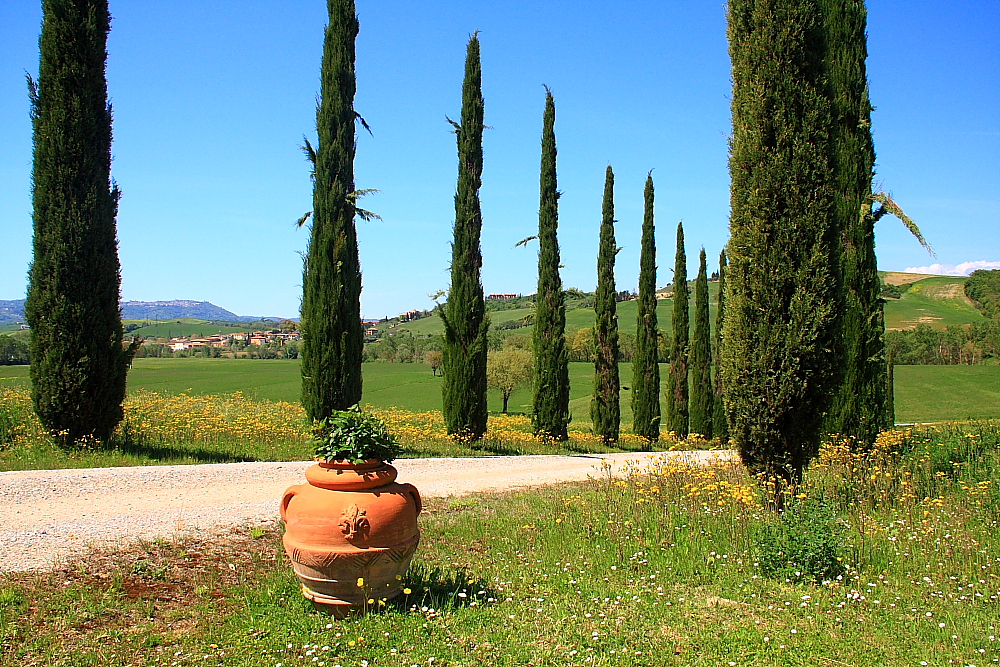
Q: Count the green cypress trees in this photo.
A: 11